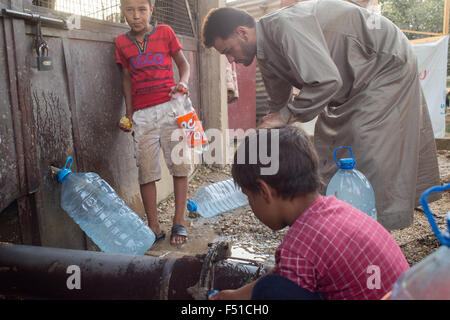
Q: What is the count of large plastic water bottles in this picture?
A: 4